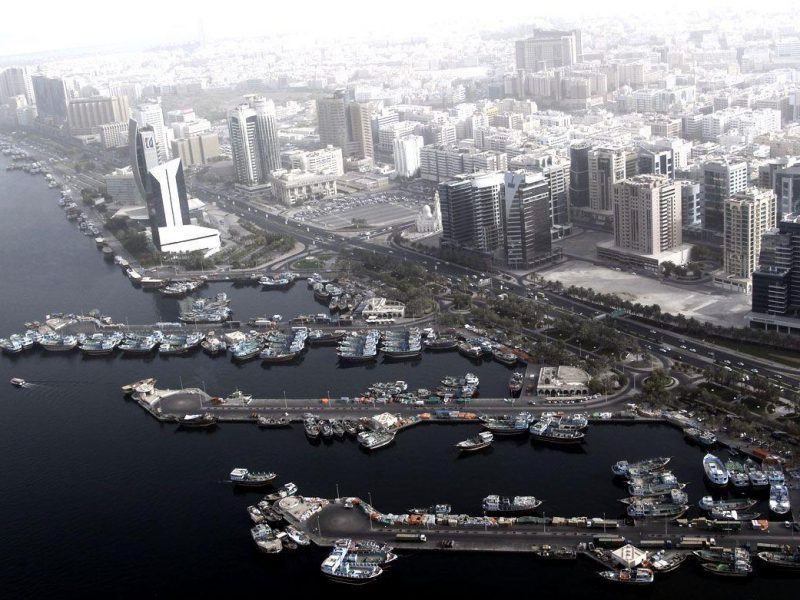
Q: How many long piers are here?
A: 3